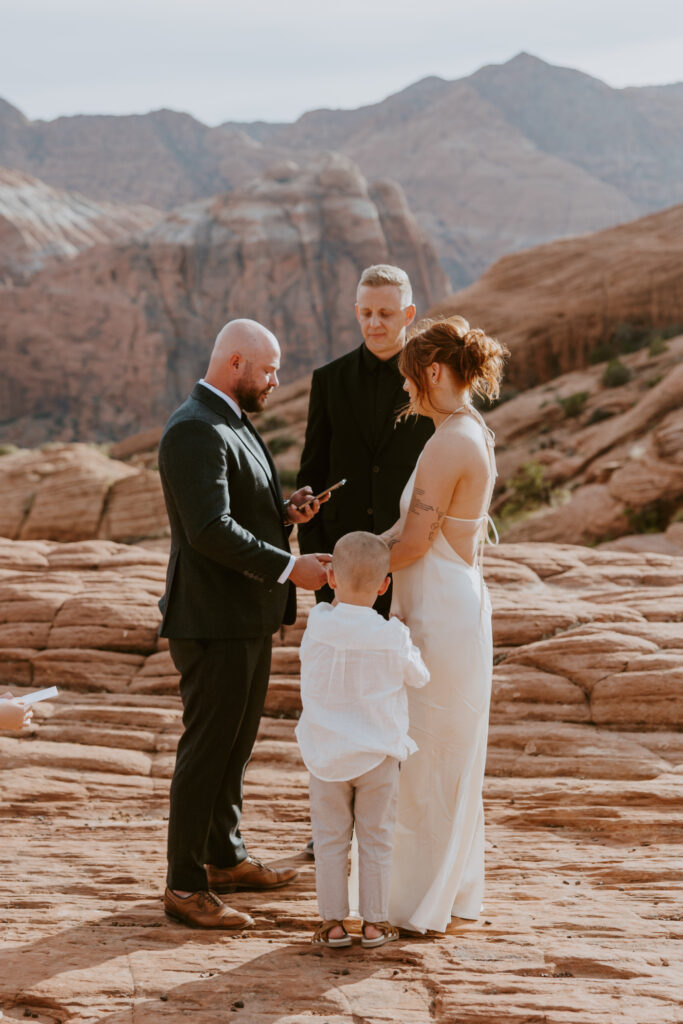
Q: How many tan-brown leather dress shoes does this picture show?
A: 2